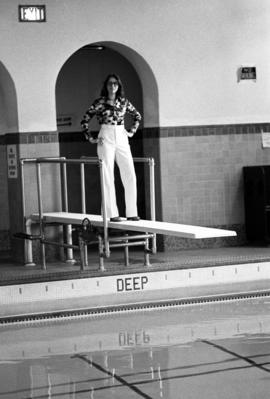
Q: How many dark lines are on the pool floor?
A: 4